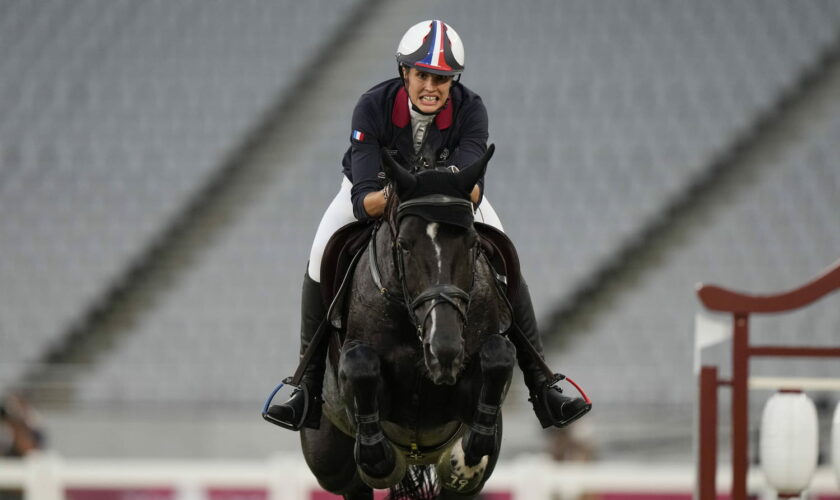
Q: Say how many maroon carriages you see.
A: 0